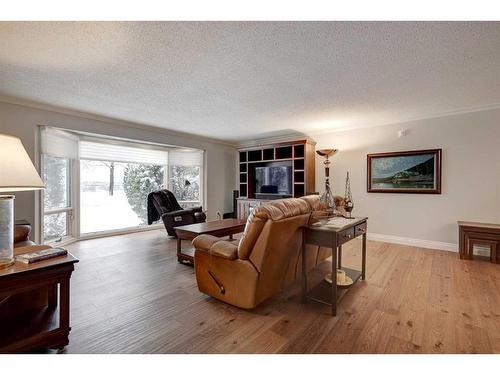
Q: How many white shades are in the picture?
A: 3